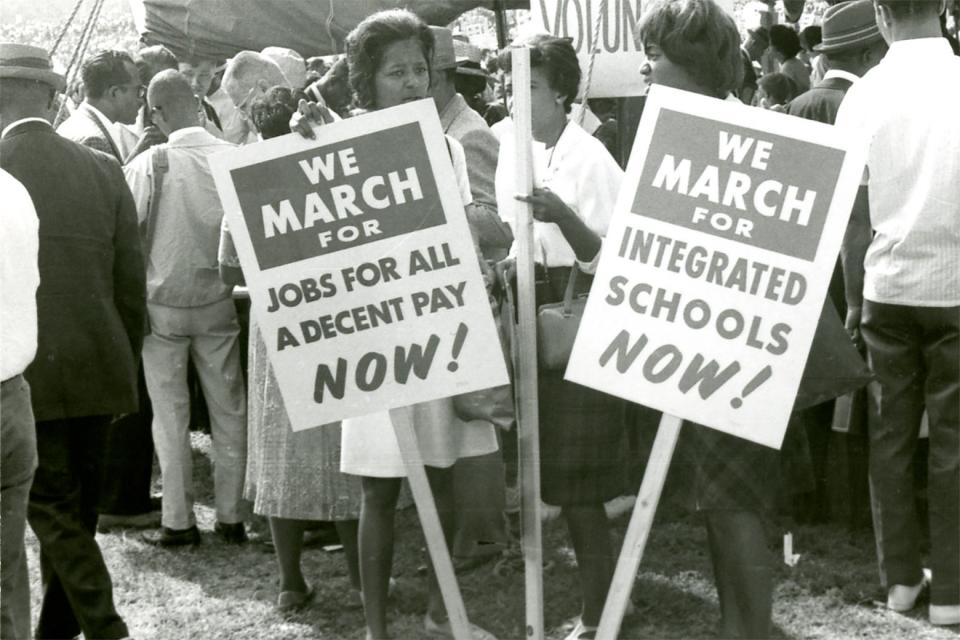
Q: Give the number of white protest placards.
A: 2